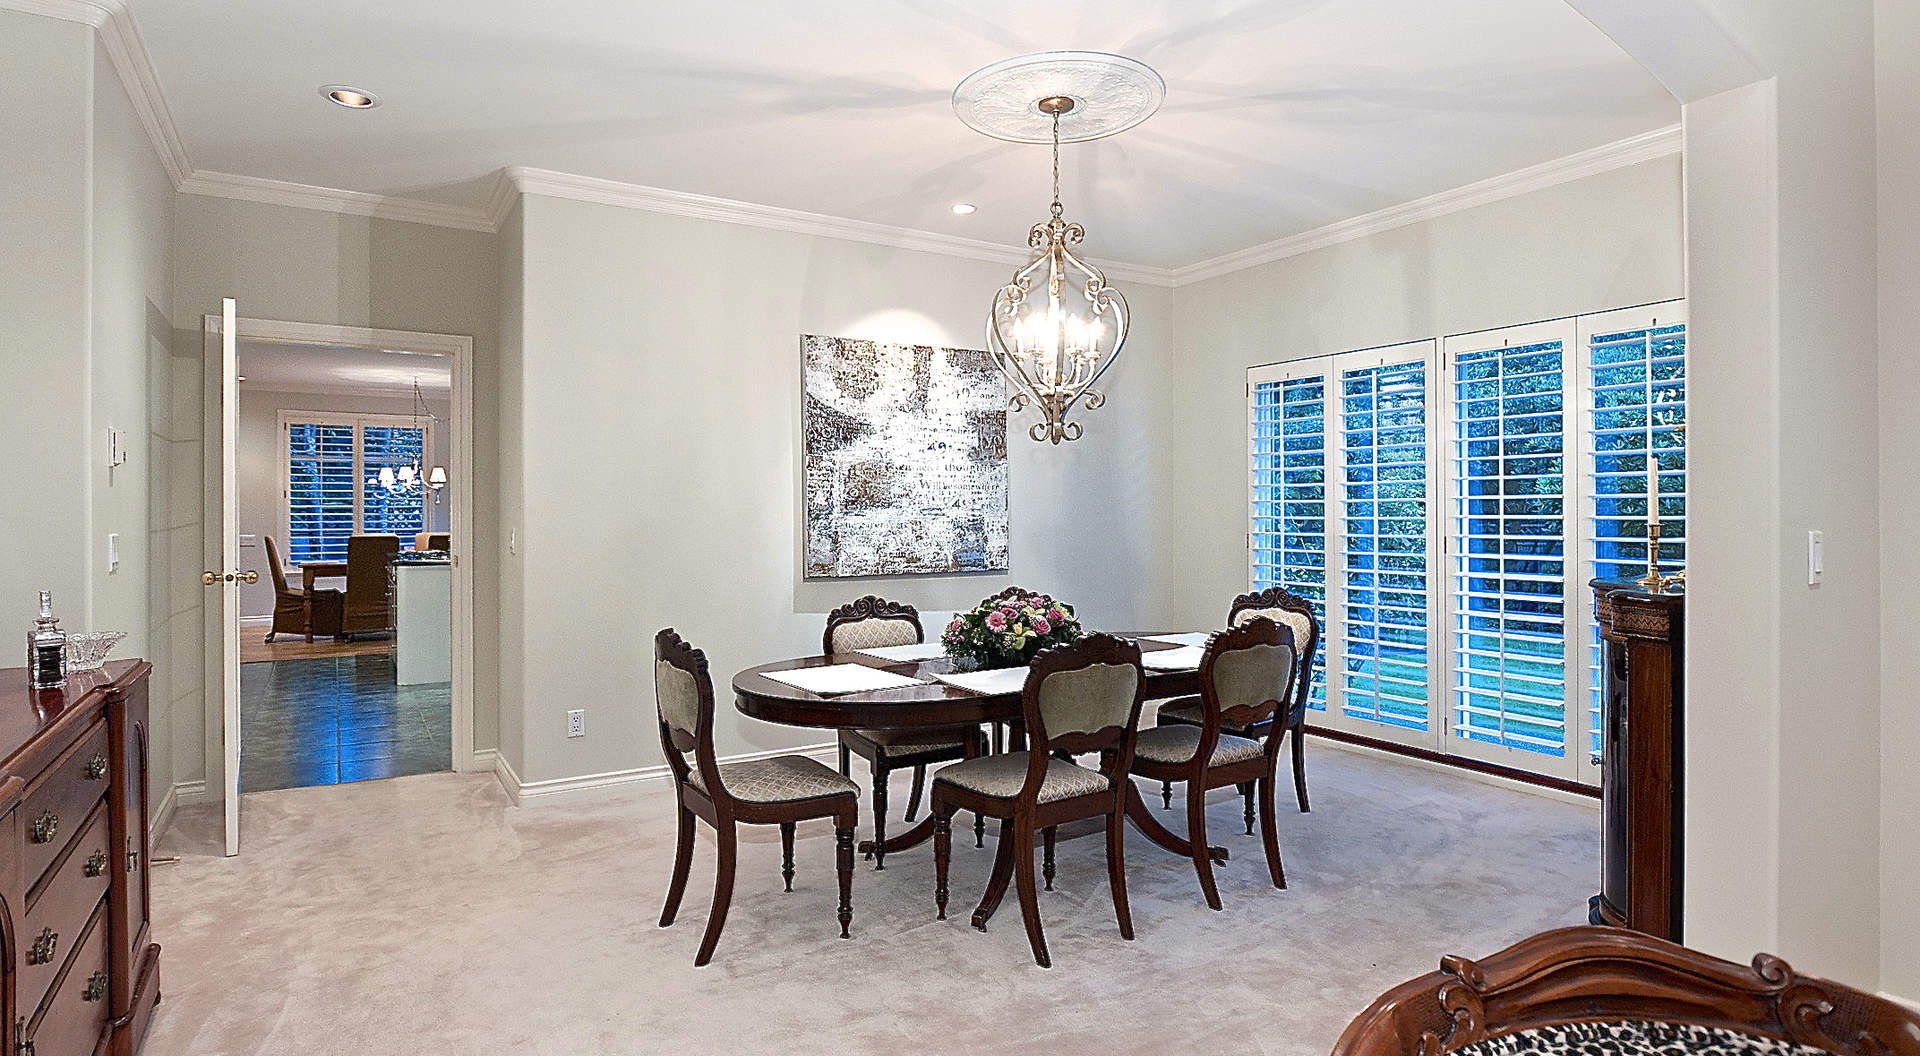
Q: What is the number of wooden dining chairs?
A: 6